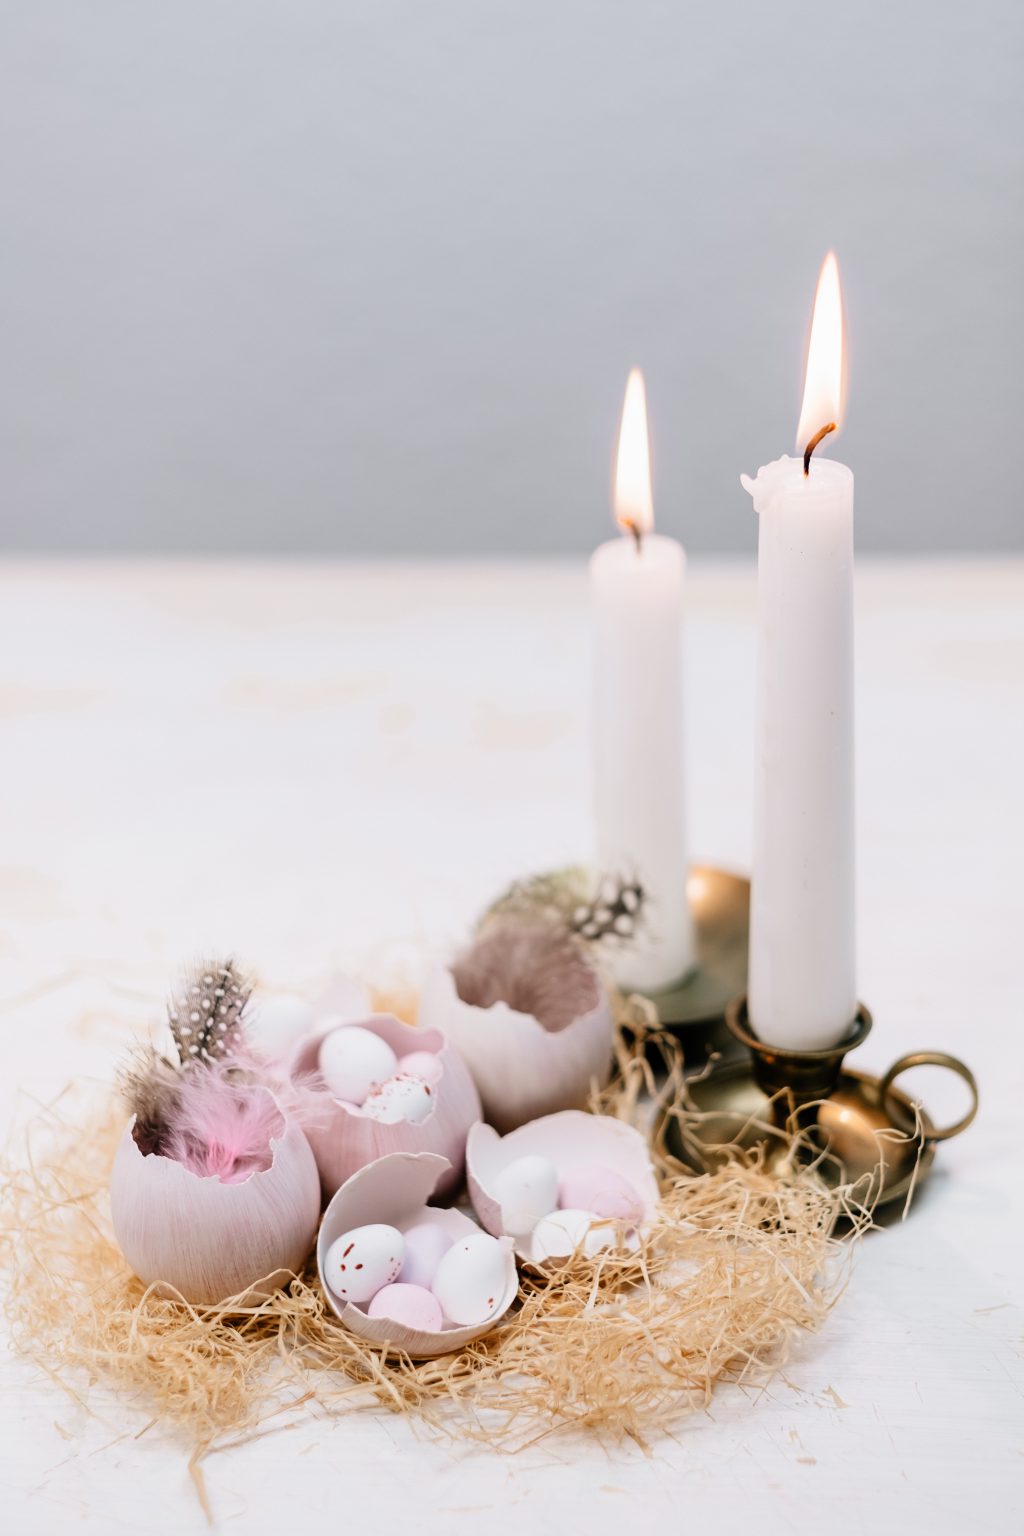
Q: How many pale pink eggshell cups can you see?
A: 5